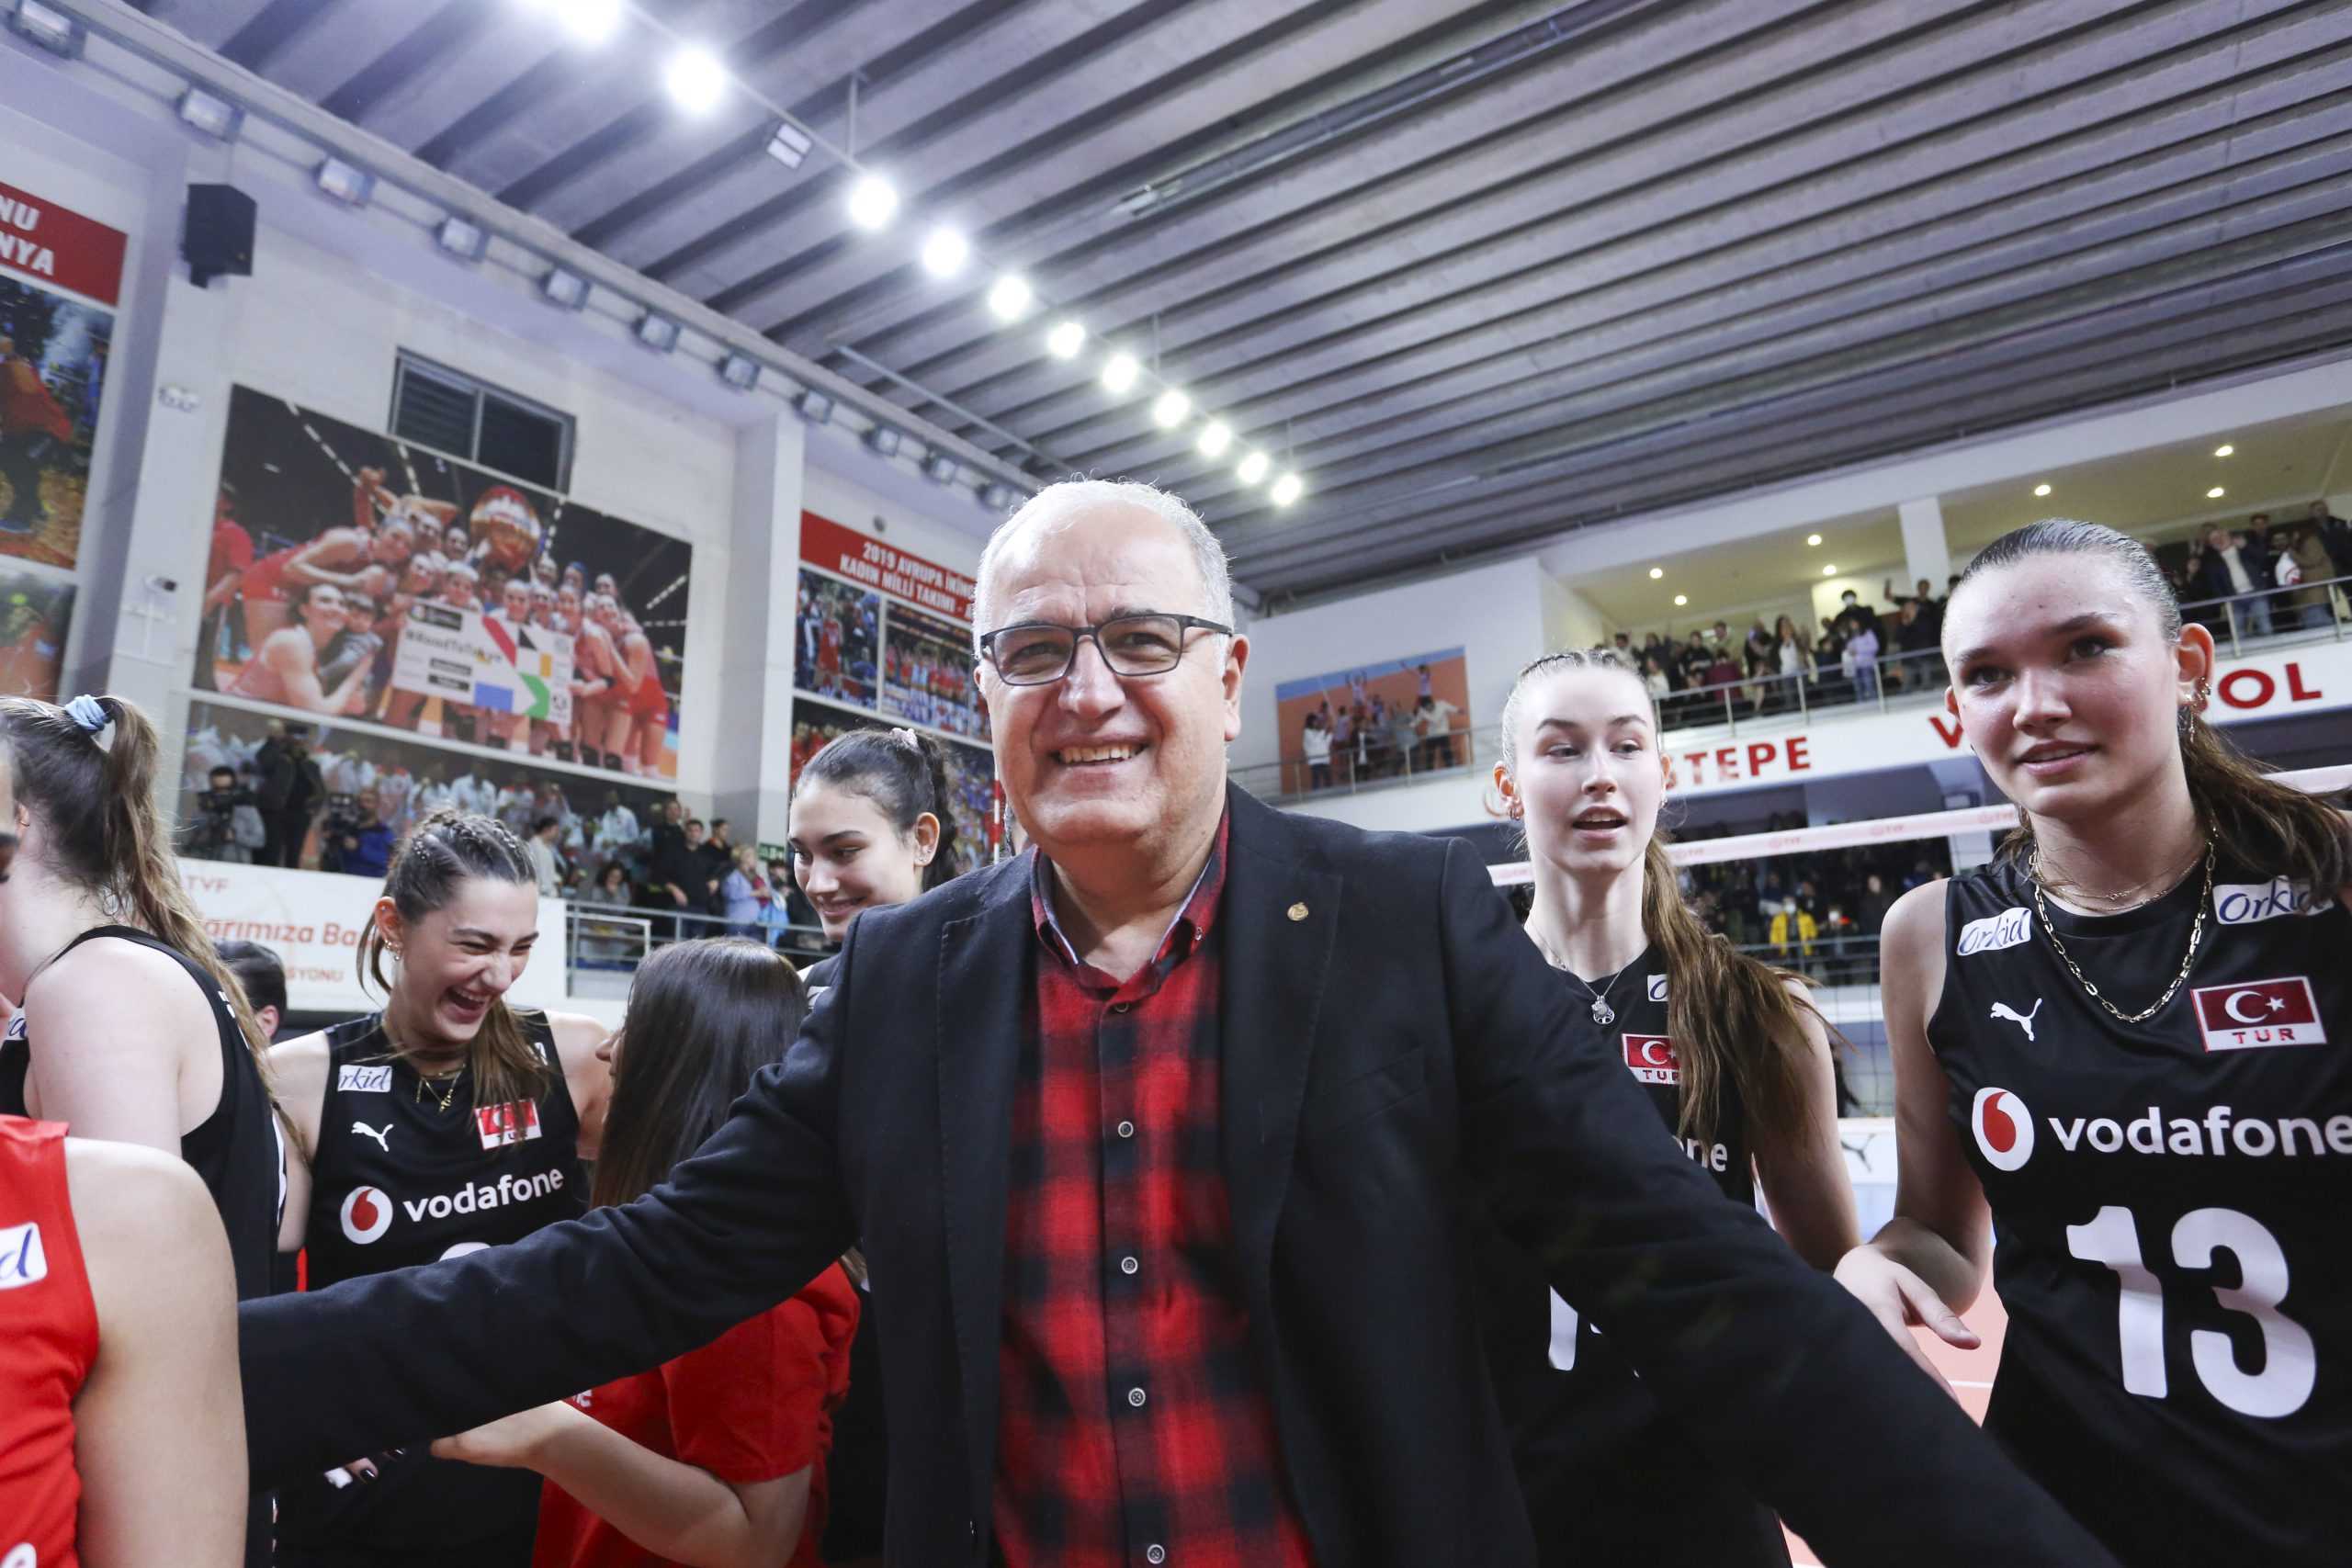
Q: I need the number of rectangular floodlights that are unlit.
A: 12